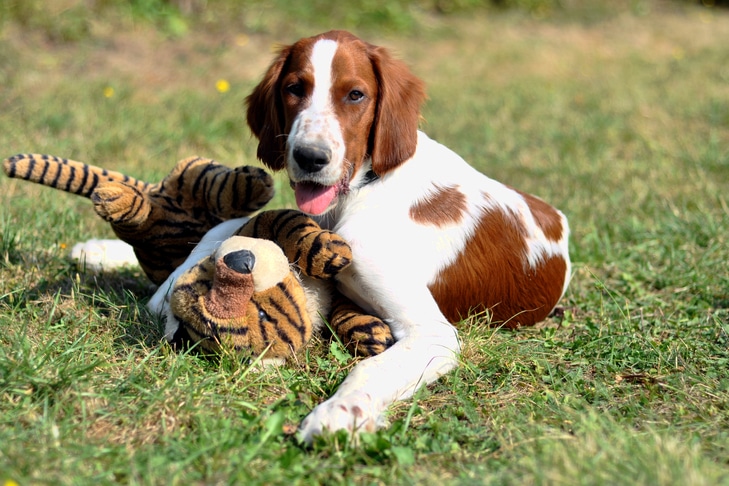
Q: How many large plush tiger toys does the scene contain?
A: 1